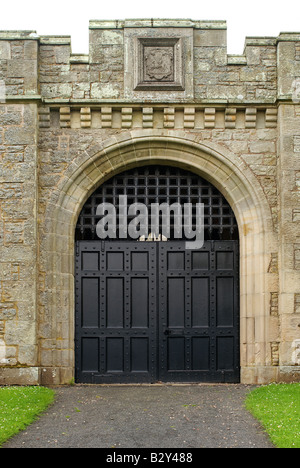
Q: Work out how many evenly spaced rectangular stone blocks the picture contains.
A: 12